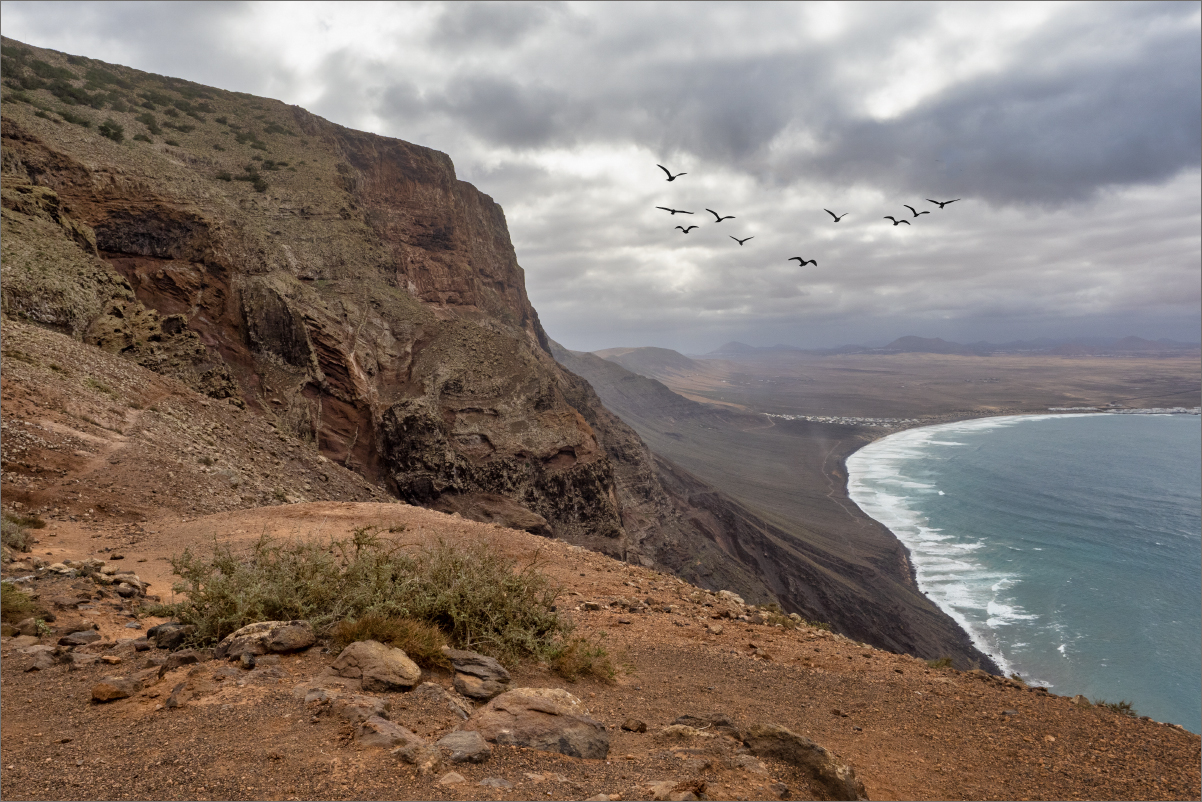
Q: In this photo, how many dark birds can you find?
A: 10